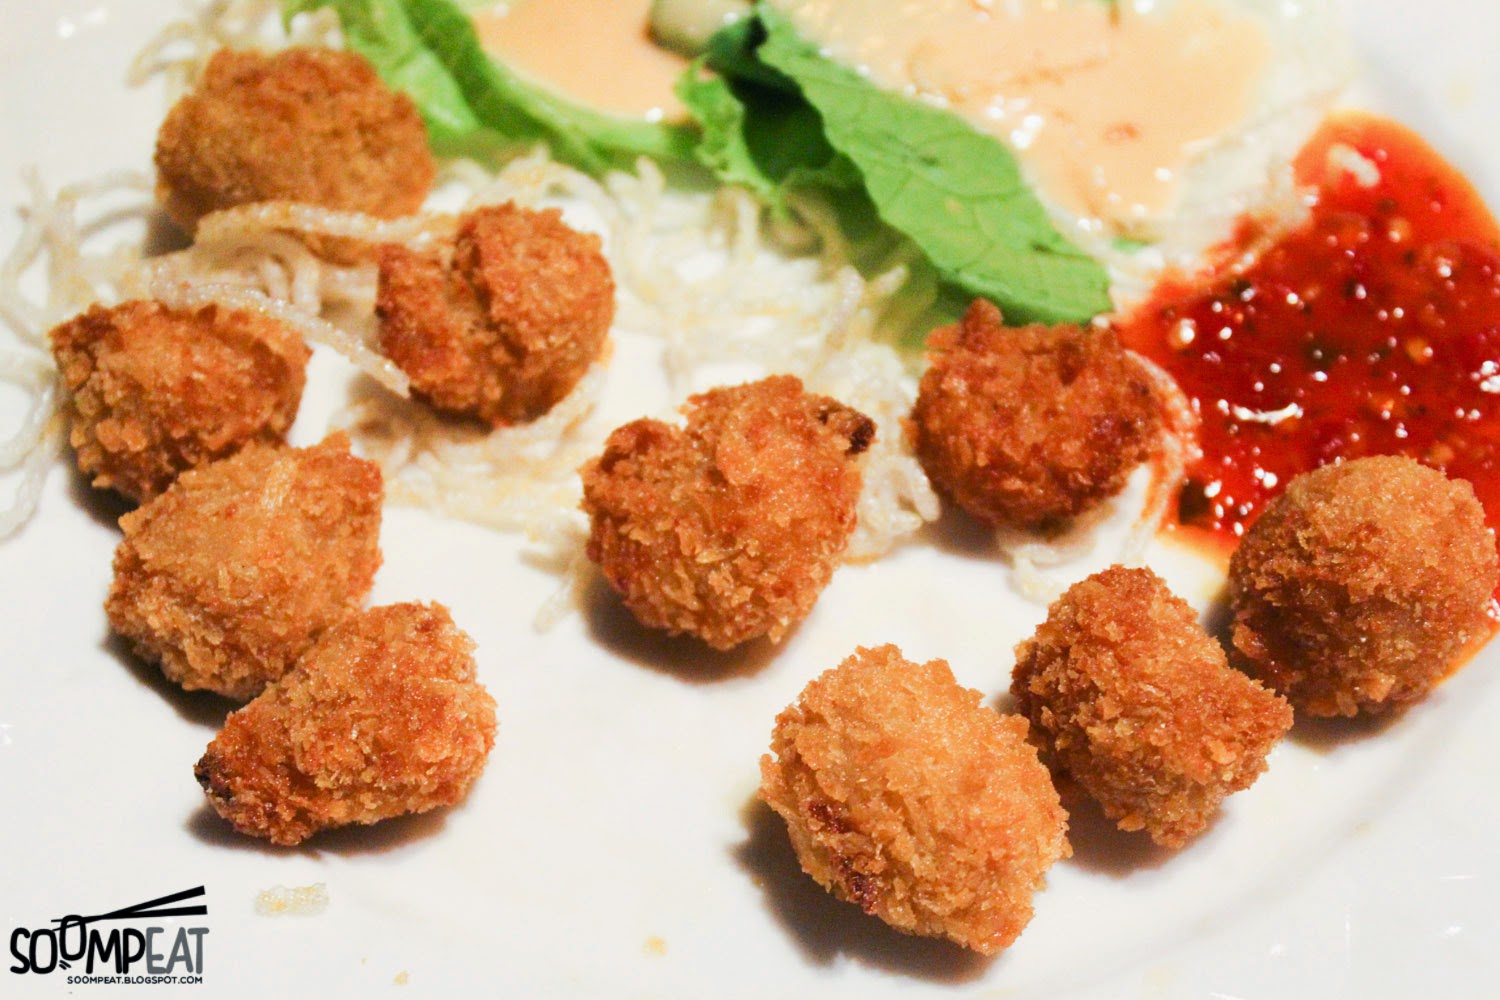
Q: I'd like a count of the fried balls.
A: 10